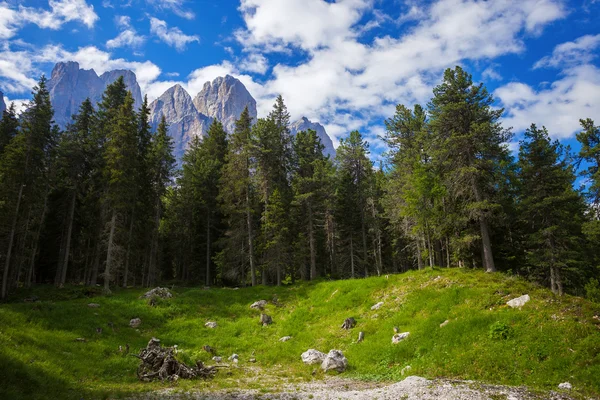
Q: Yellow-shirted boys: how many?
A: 0